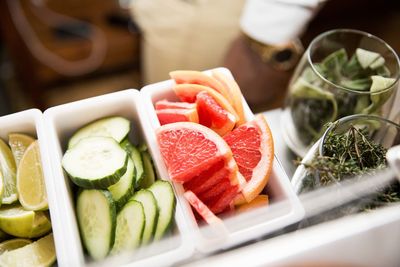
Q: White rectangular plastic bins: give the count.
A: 3